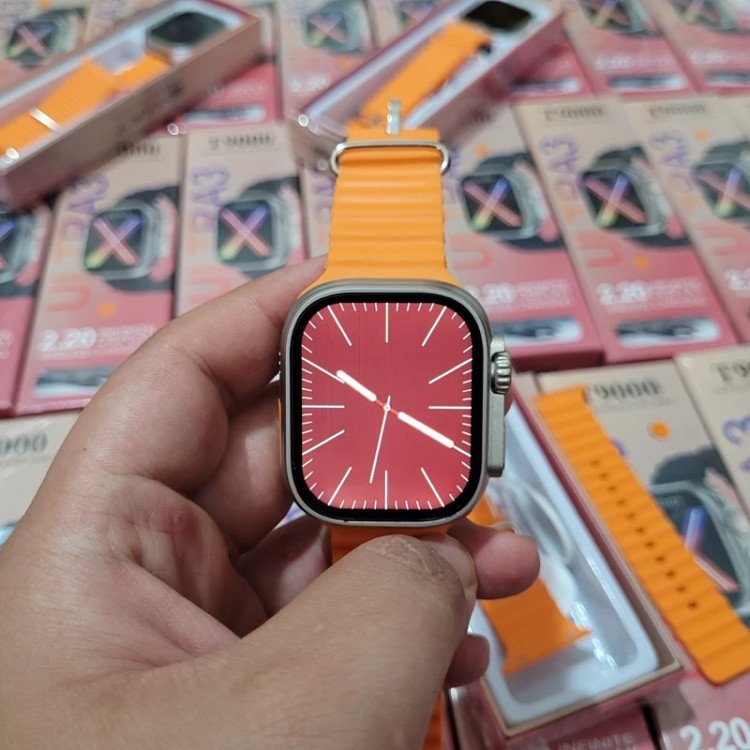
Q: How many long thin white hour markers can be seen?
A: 12